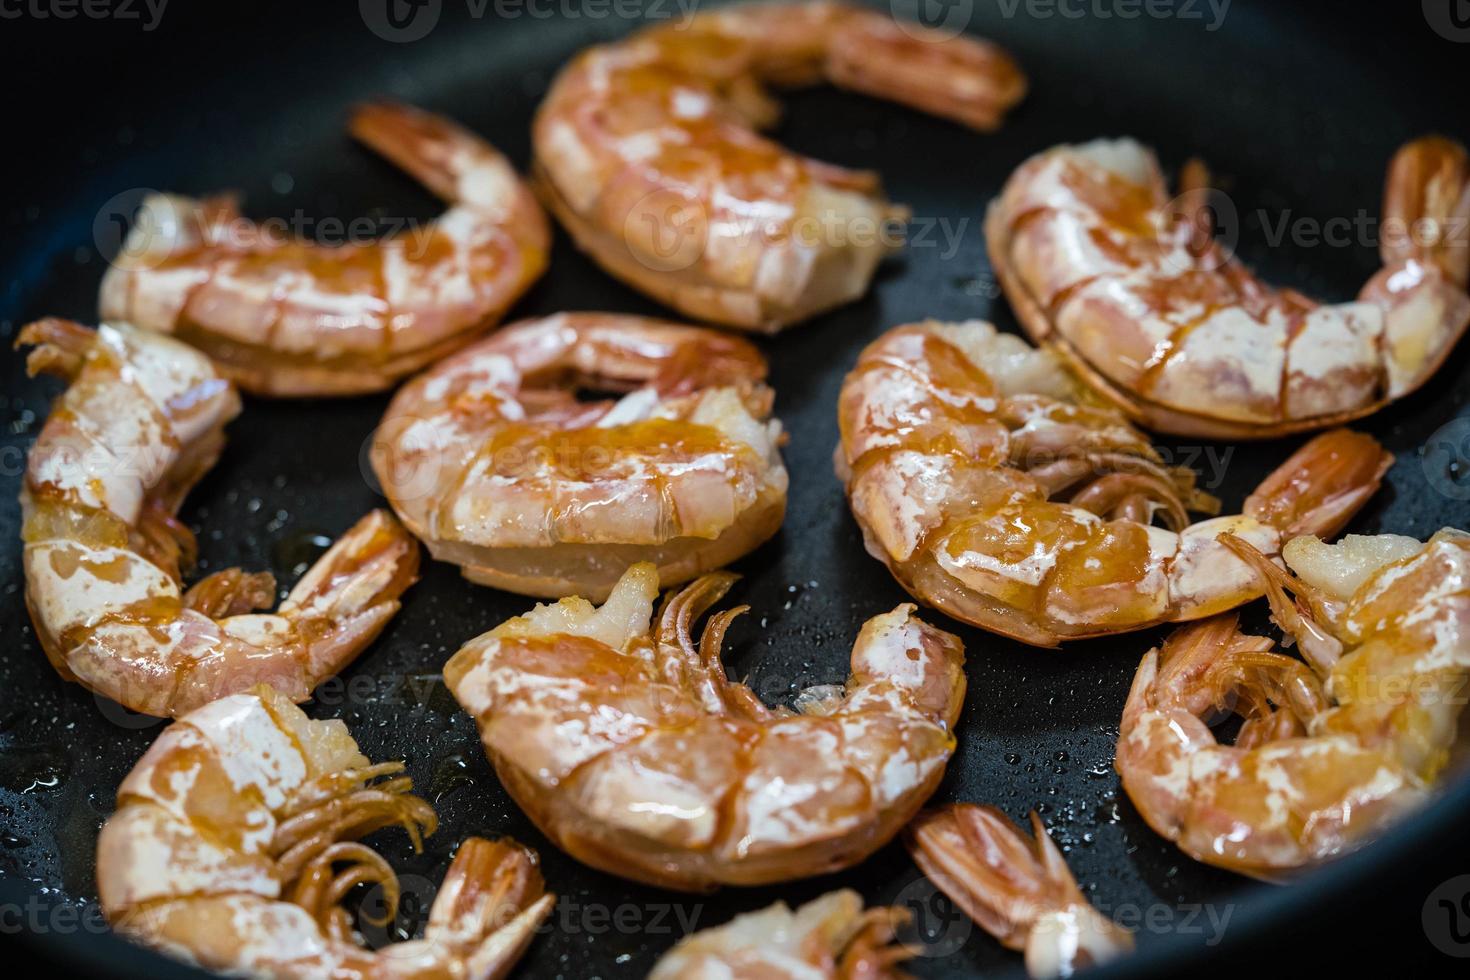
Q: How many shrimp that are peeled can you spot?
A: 0